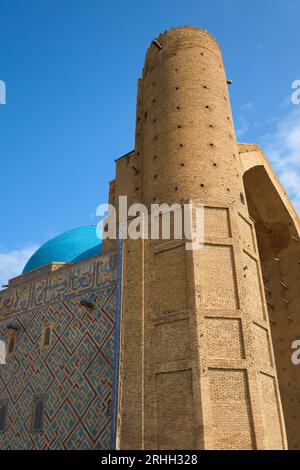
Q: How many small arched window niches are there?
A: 4